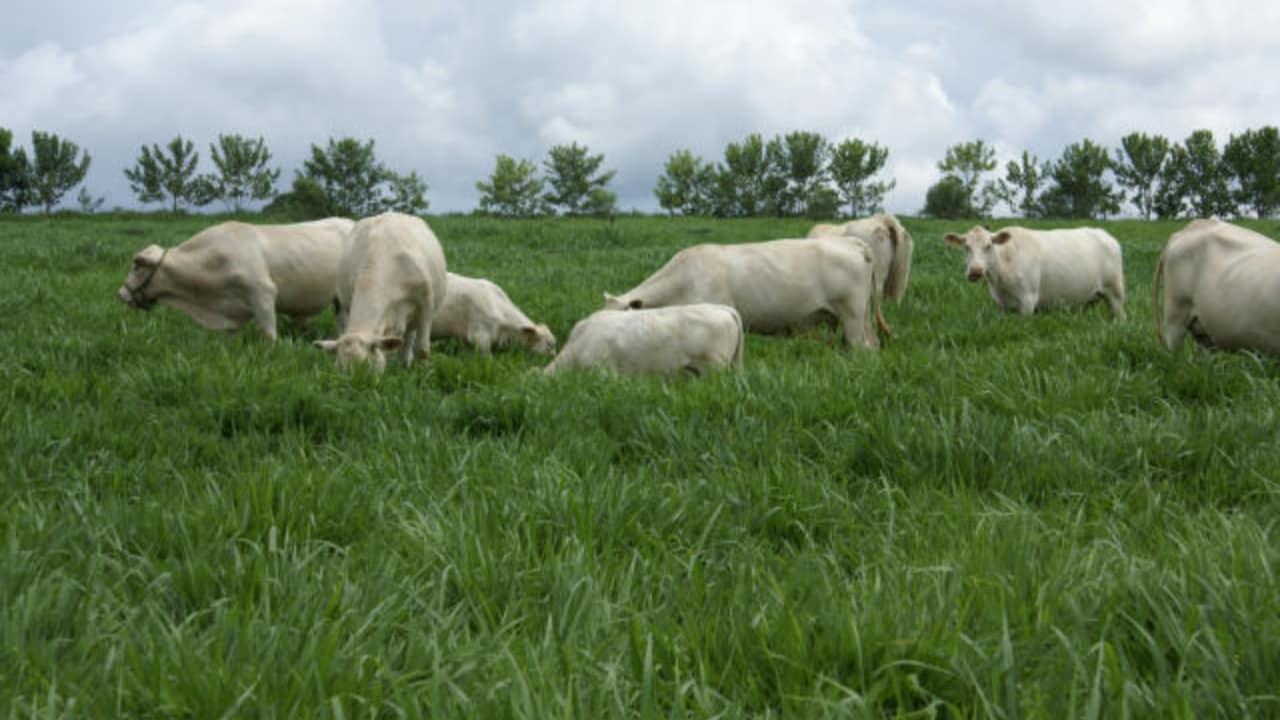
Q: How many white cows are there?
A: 8